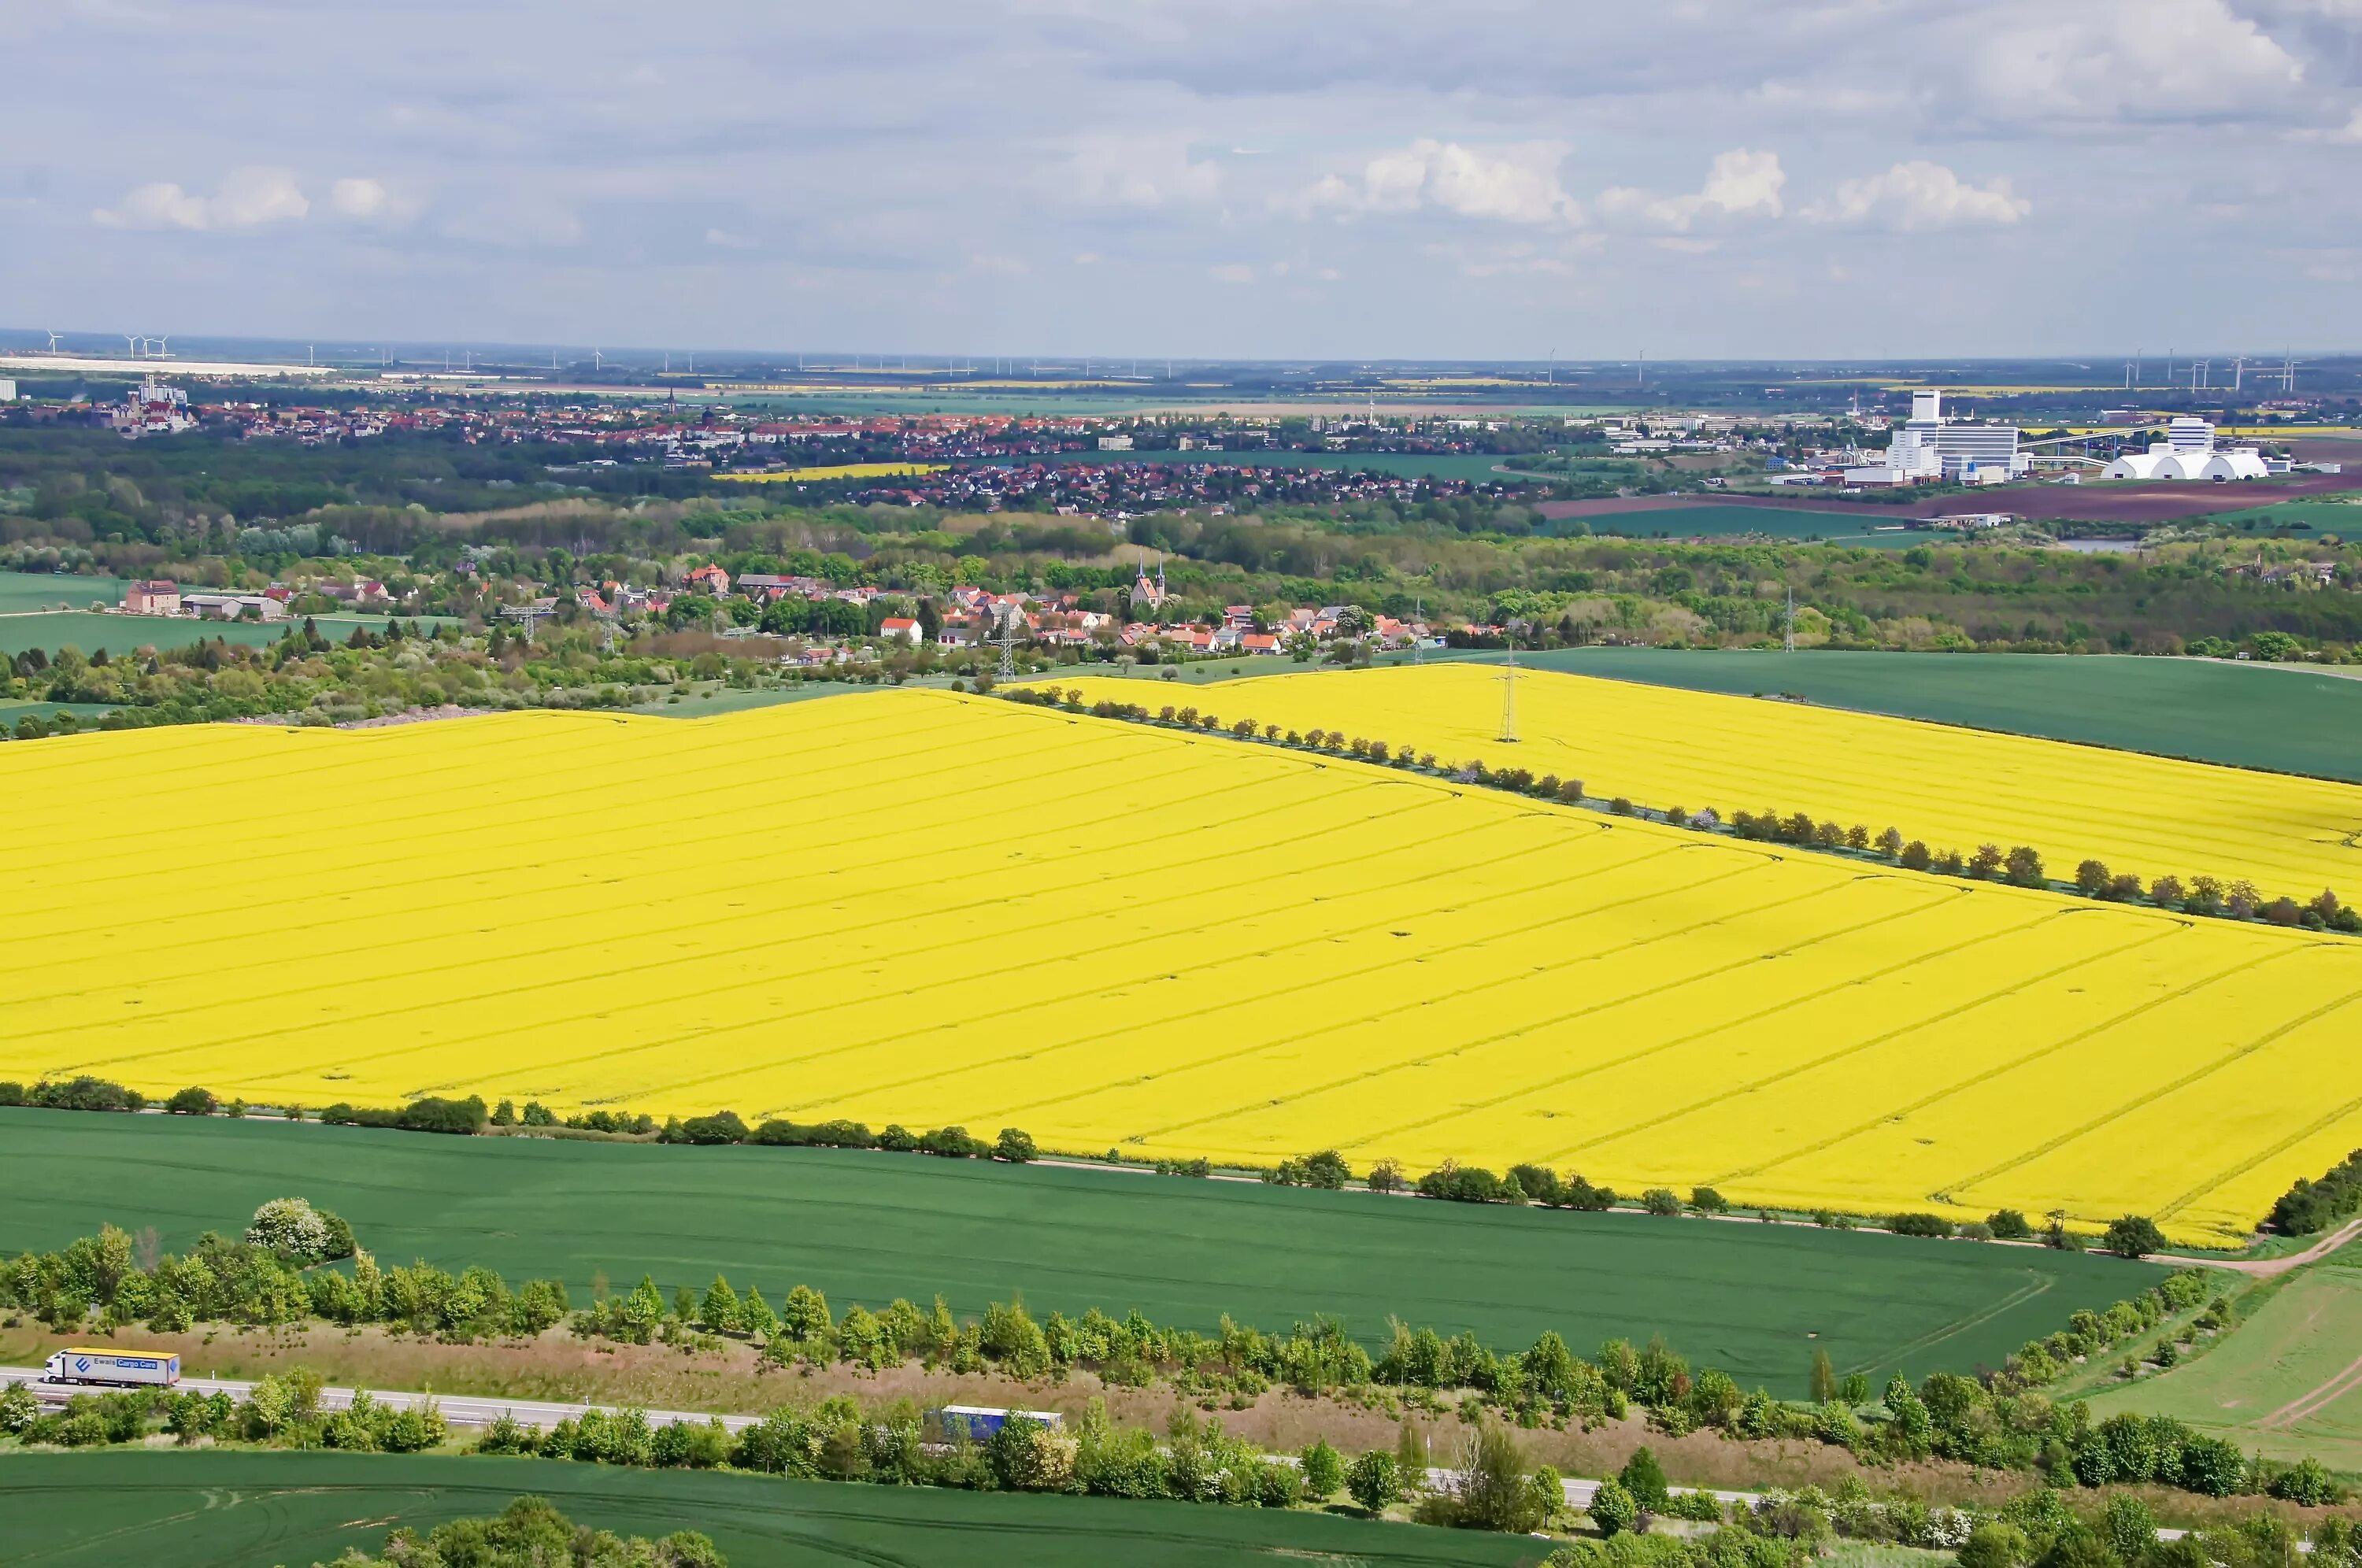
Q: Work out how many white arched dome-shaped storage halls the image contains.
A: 3